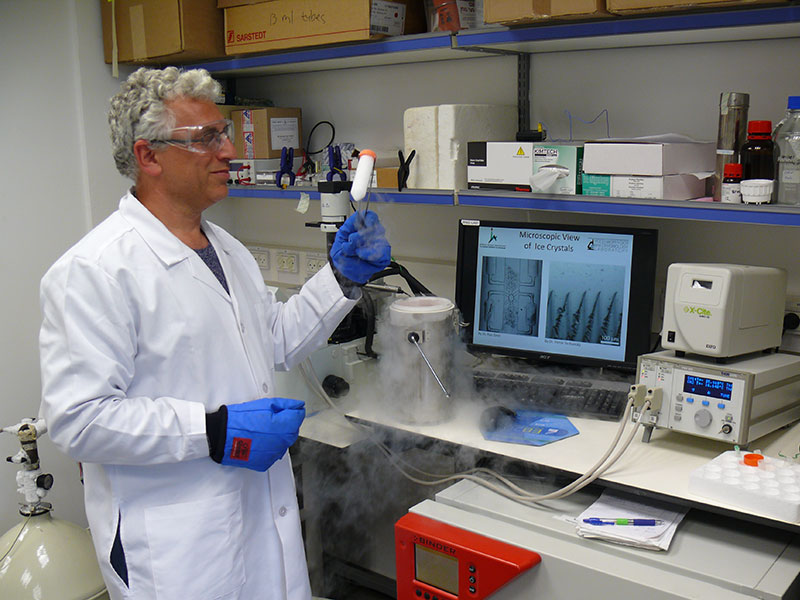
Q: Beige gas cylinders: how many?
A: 1